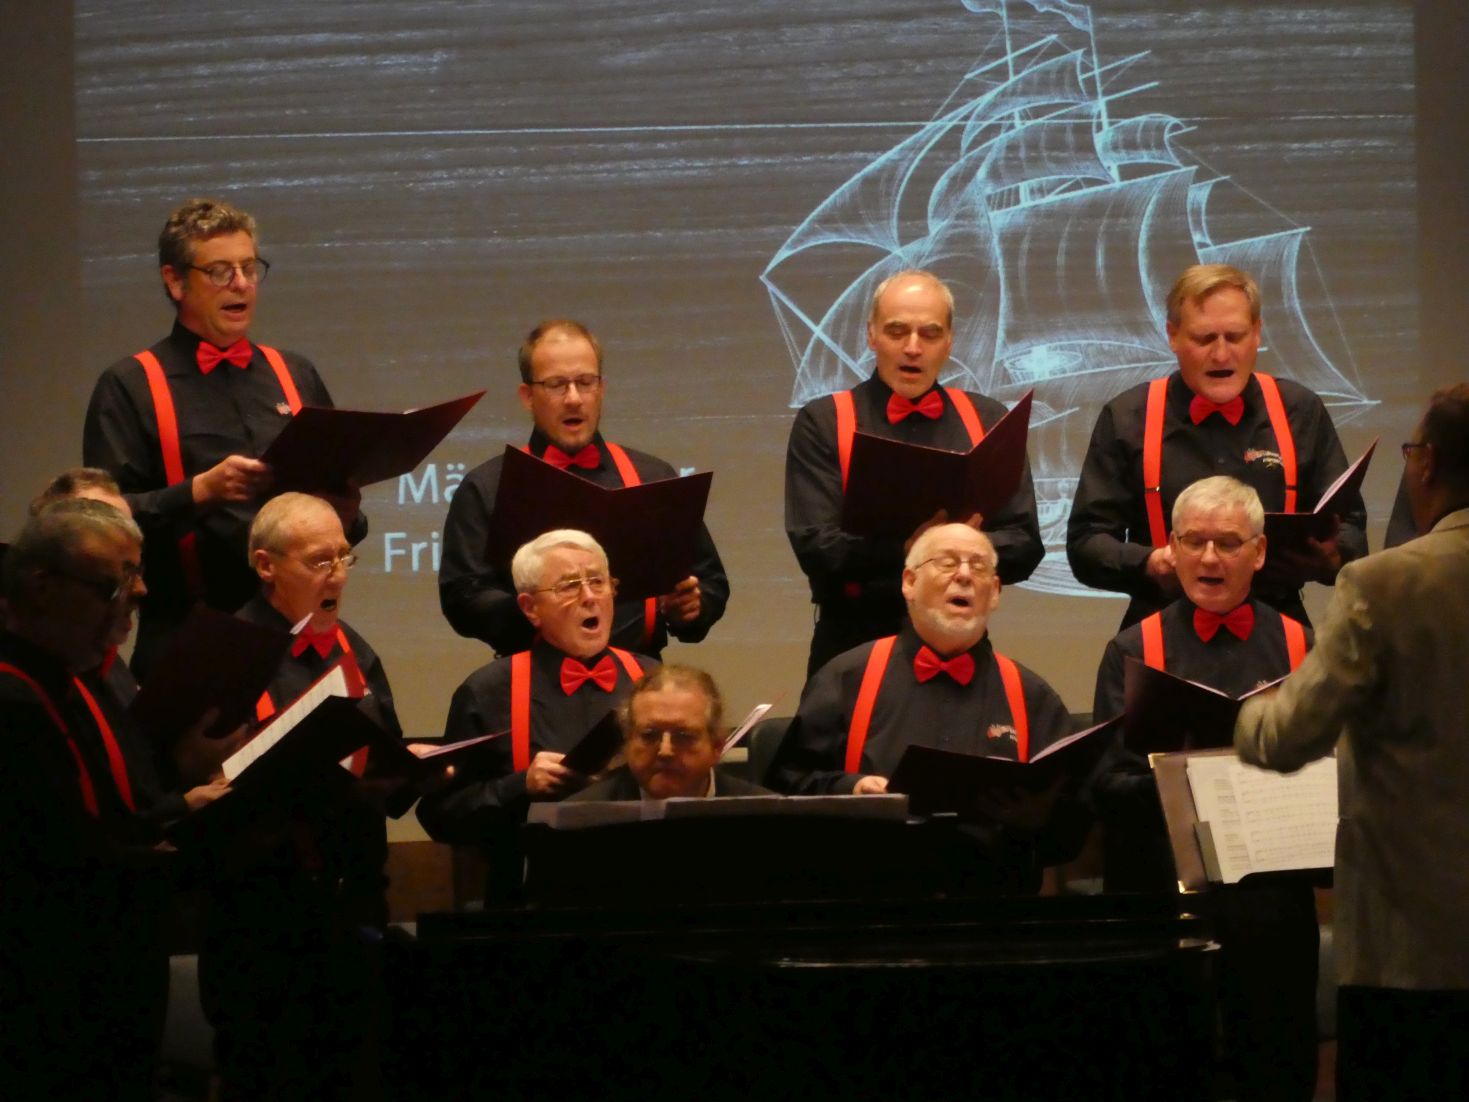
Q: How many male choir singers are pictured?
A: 11